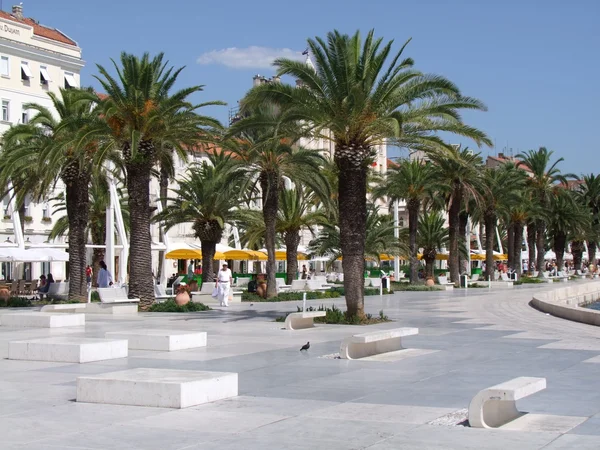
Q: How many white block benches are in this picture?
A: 4